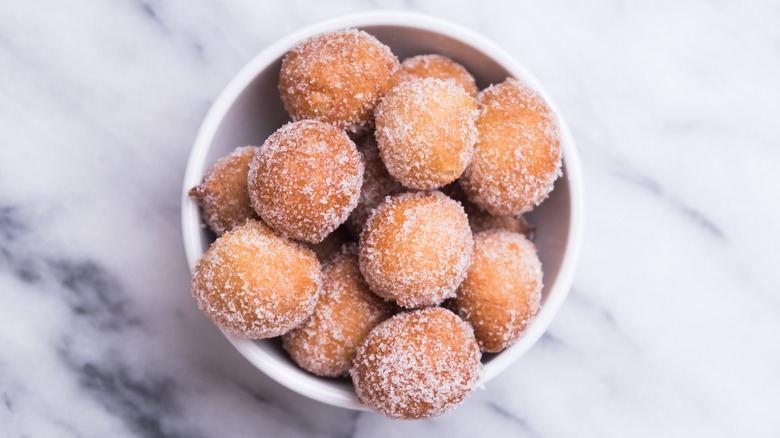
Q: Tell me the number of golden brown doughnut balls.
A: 13